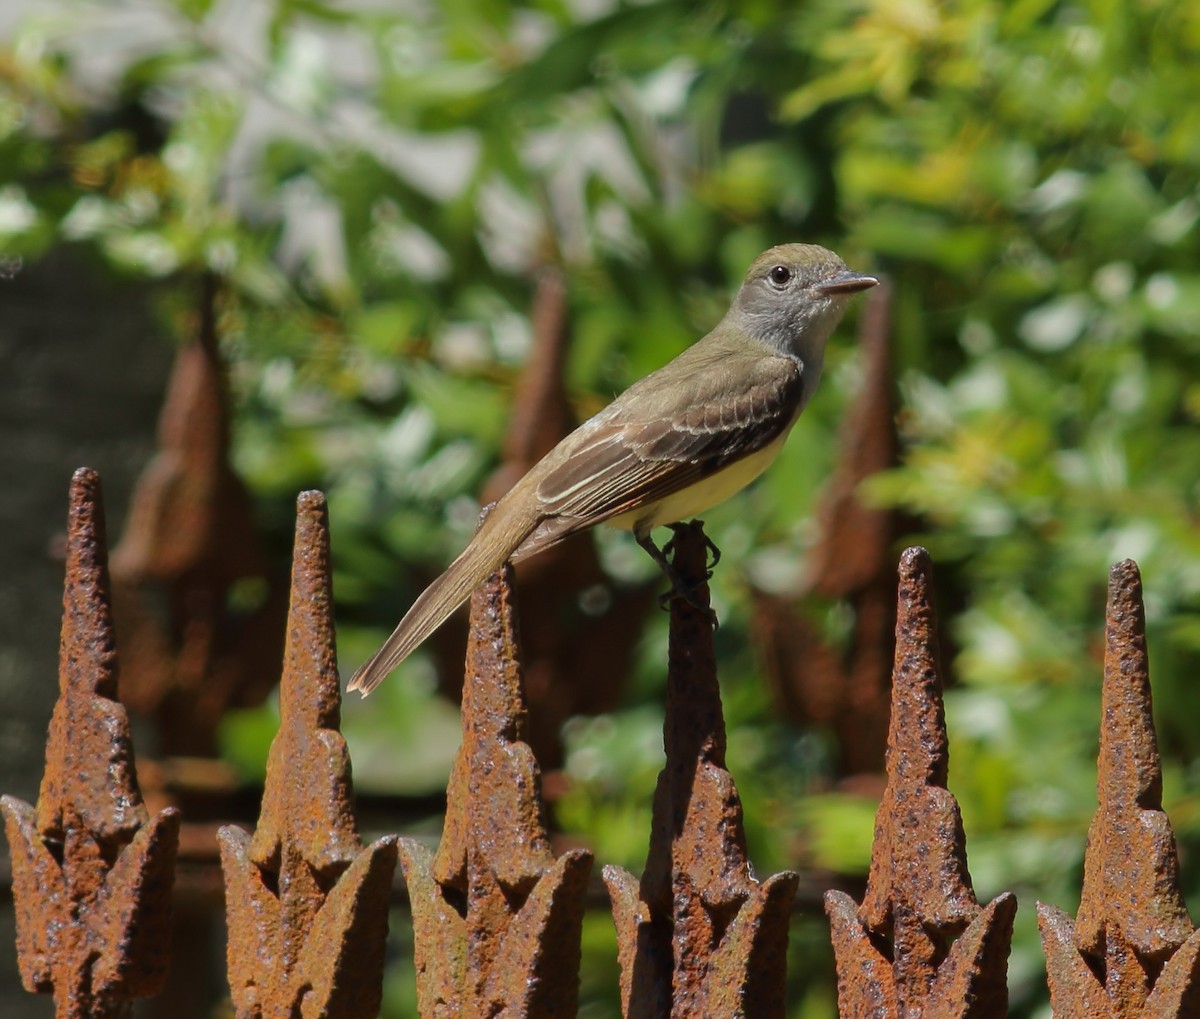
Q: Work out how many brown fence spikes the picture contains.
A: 9